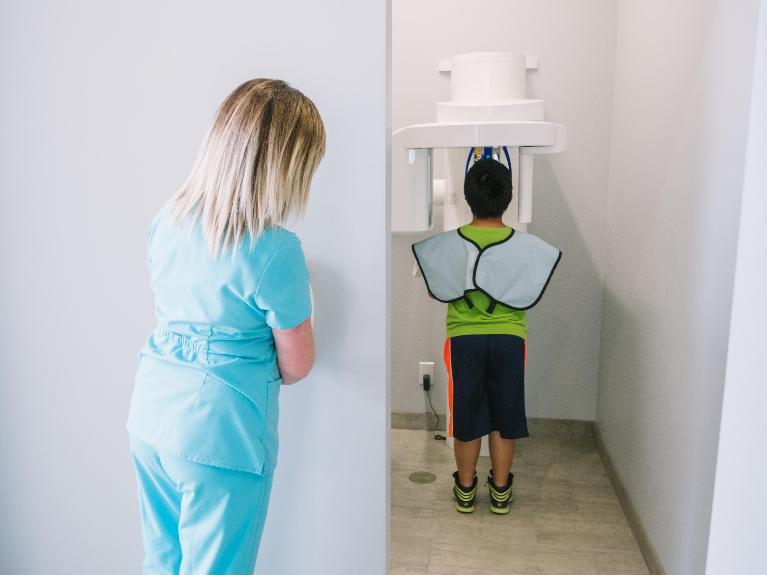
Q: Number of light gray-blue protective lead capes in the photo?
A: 1